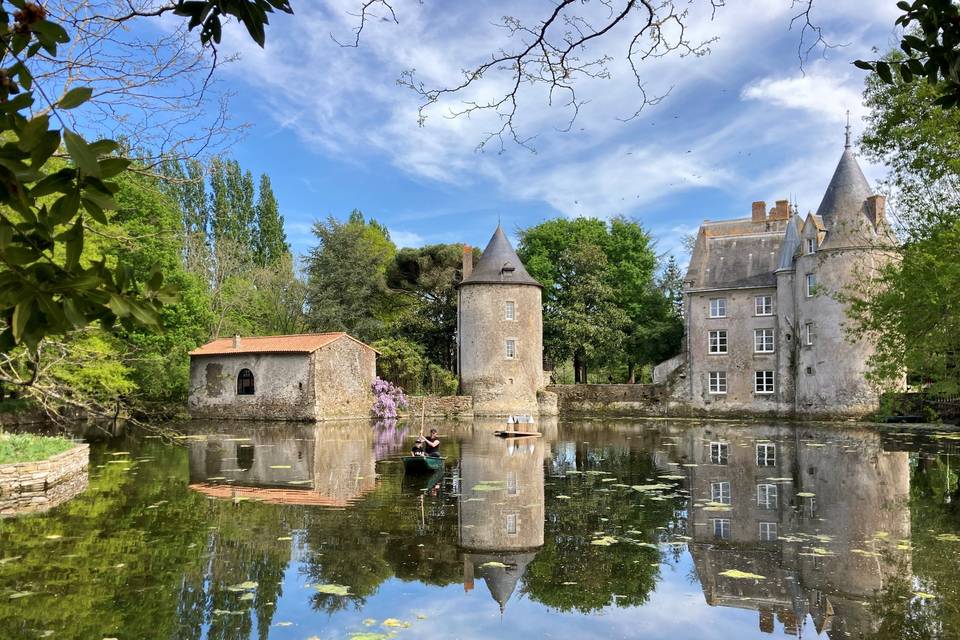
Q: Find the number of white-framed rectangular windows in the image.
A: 11